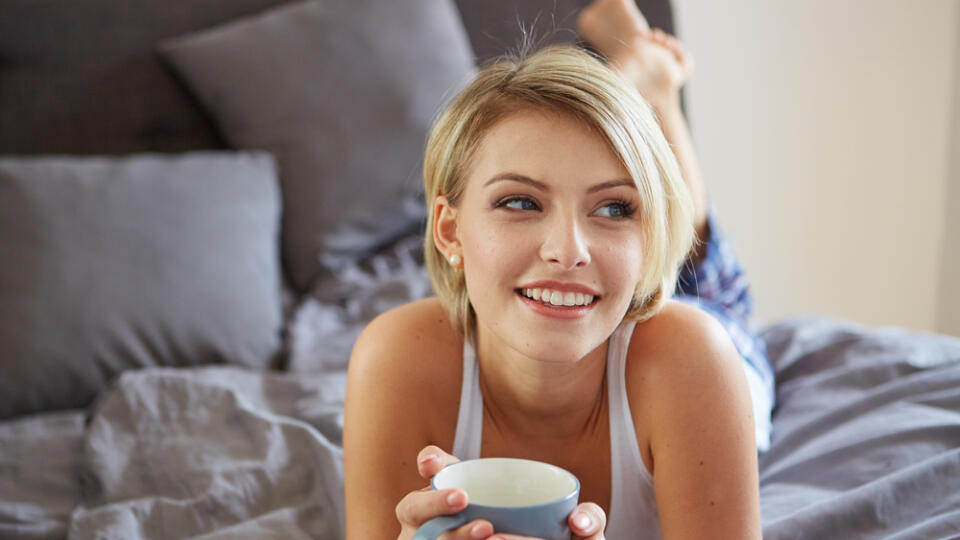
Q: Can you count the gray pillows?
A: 2